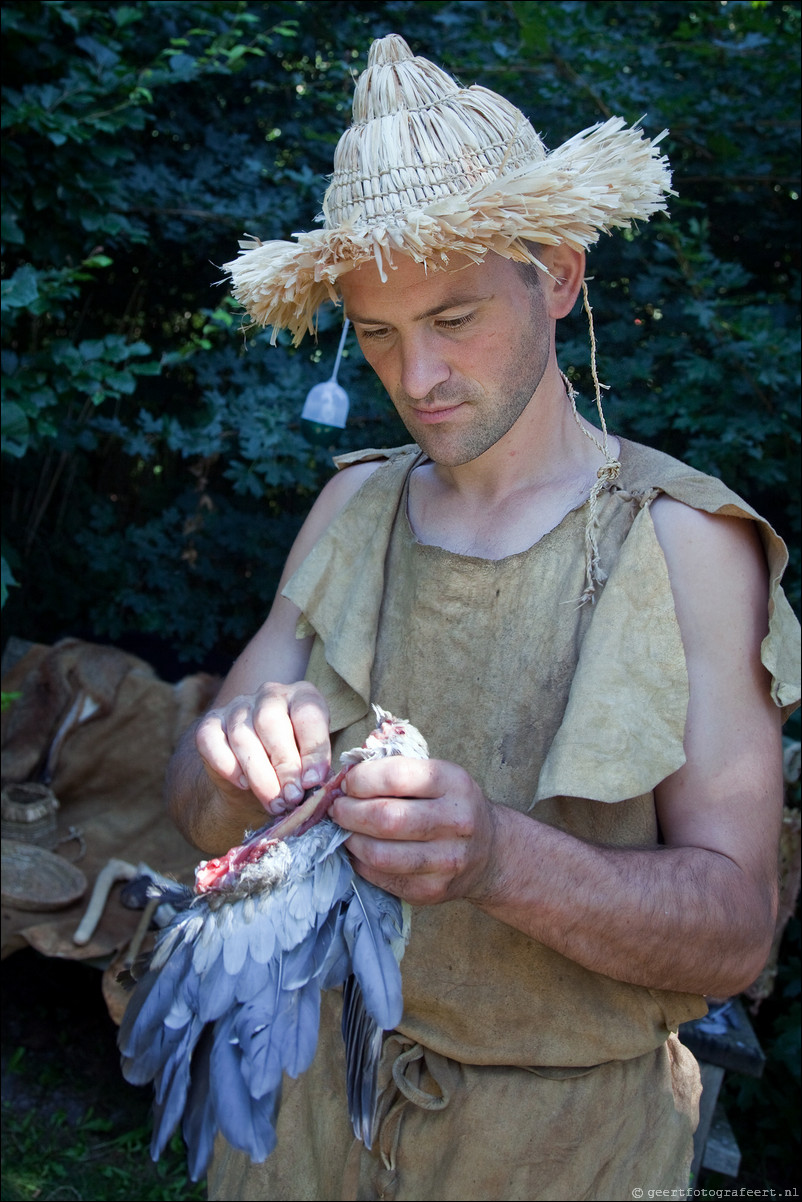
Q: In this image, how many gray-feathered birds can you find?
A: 1